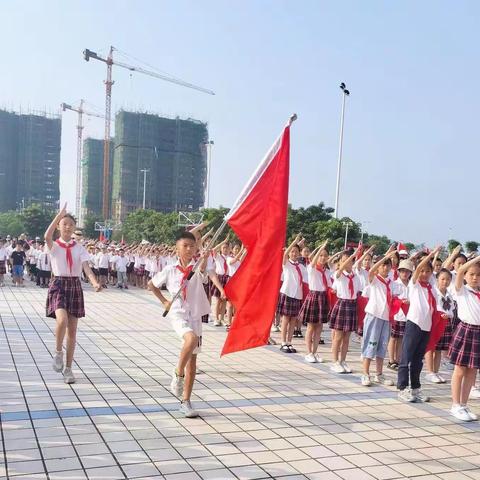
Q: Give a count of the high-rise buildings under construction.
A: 3